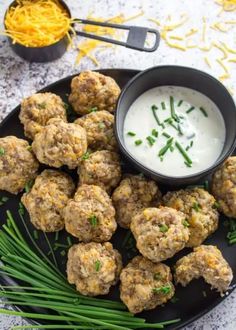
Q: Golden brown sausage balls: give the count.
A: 15